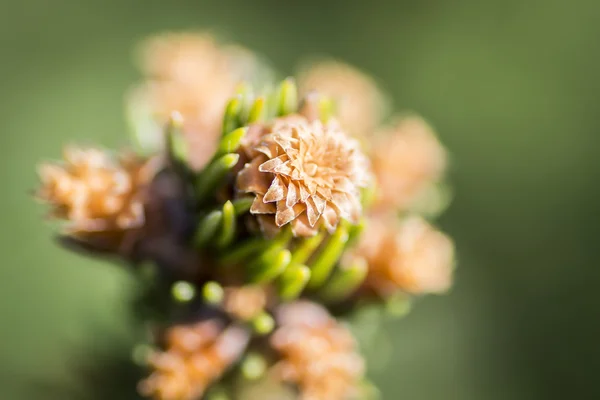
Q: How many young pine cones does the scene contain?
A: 8